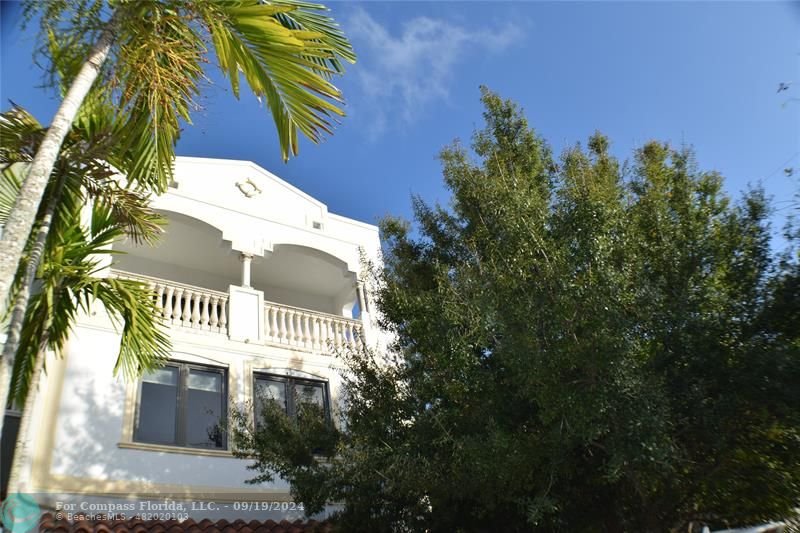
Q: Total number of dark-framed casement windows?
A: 2